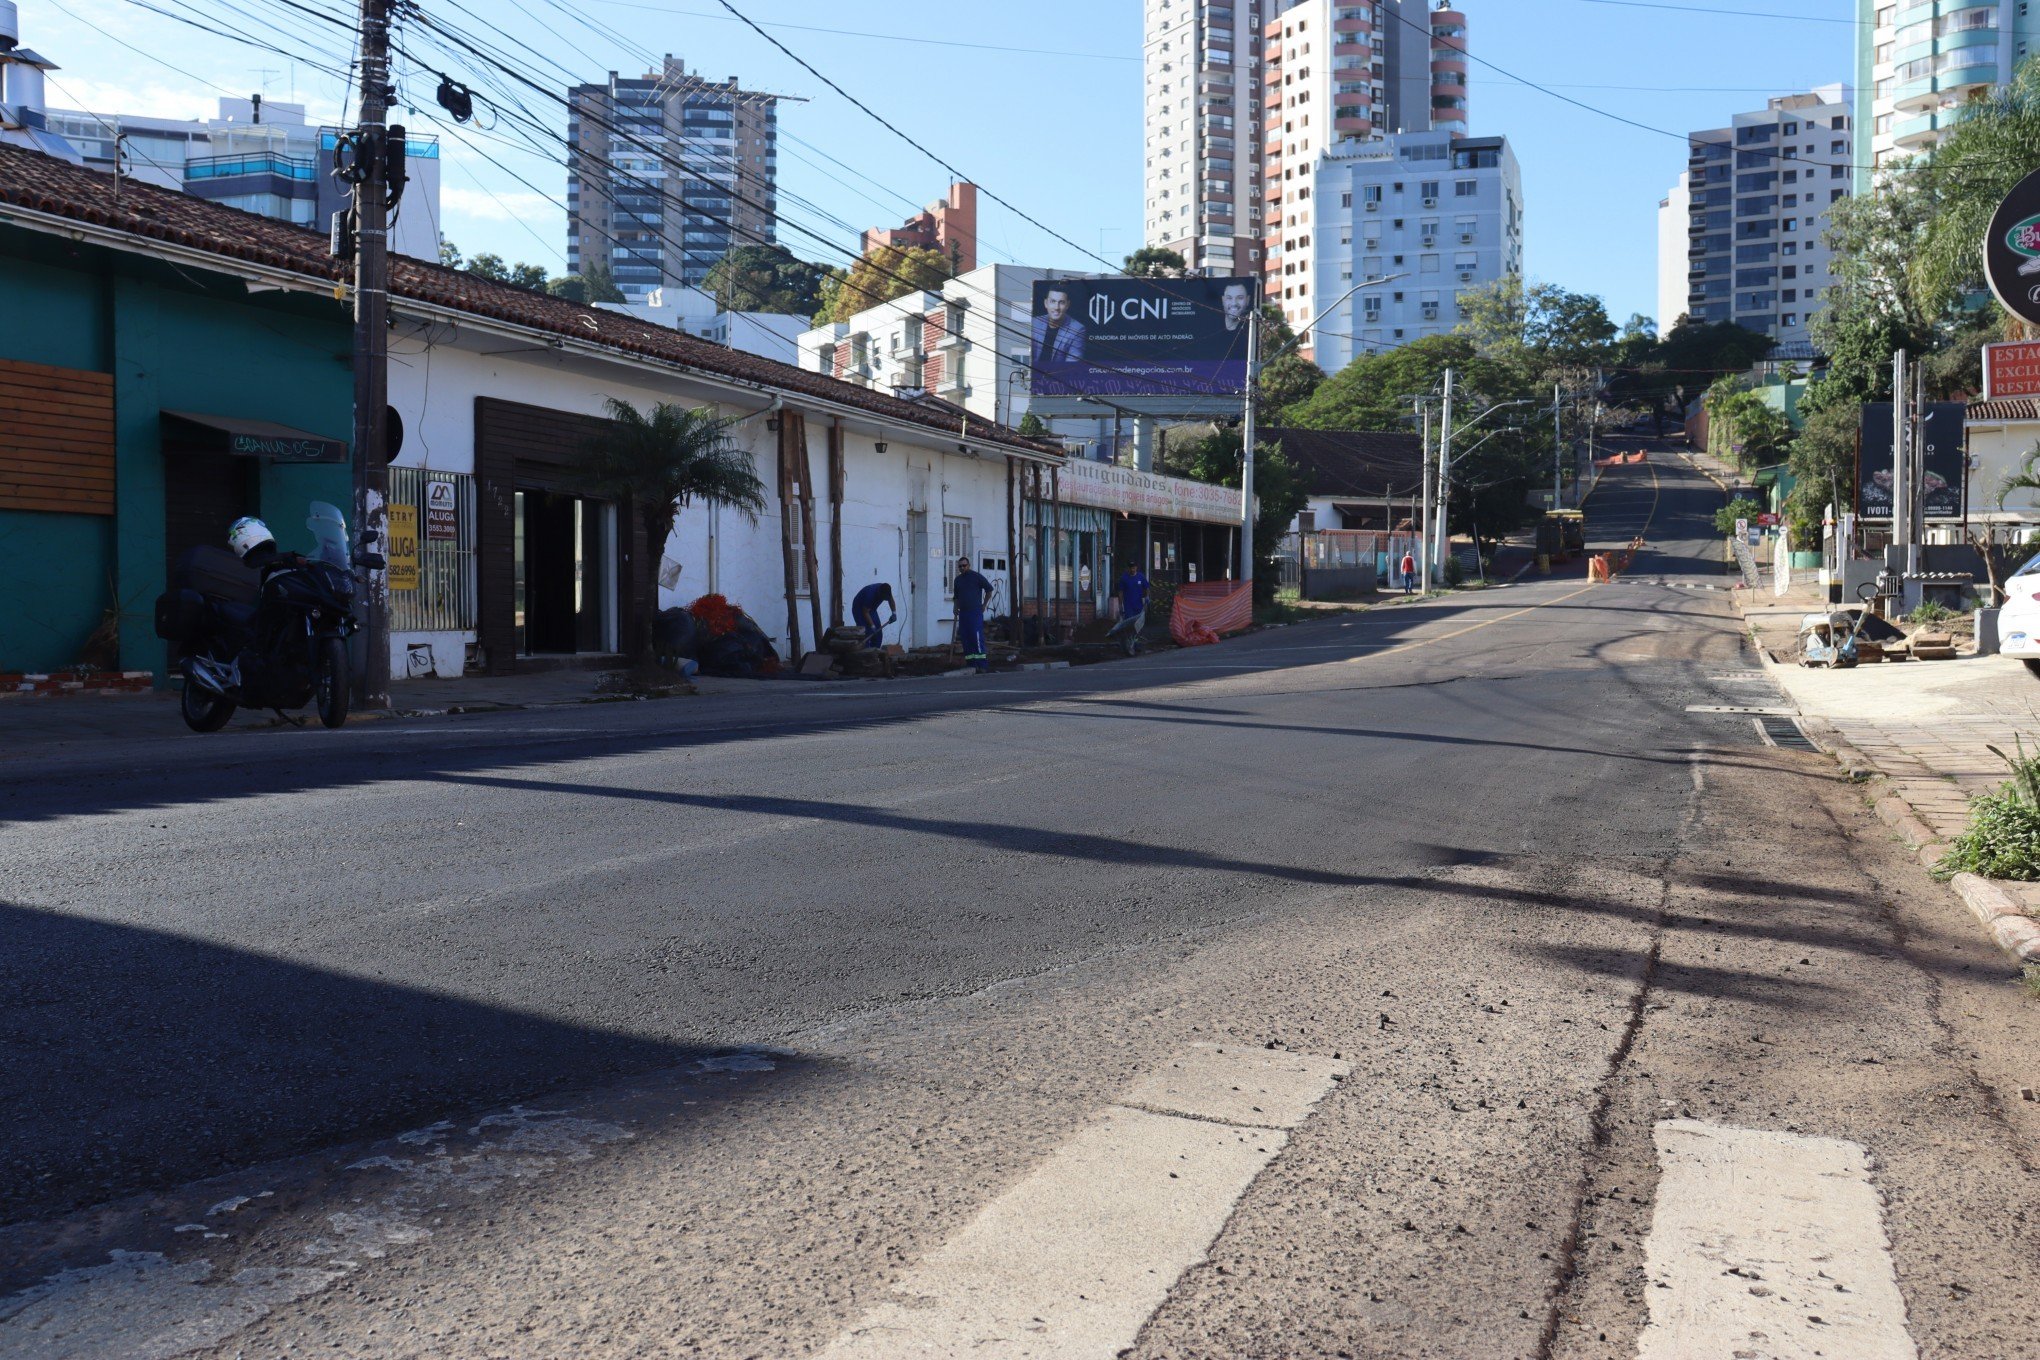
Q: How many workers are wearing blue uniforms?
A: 3